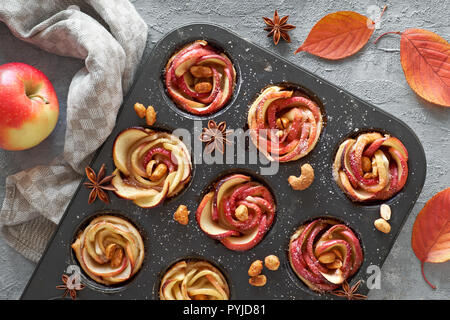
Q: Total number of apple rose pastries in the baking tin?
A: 8